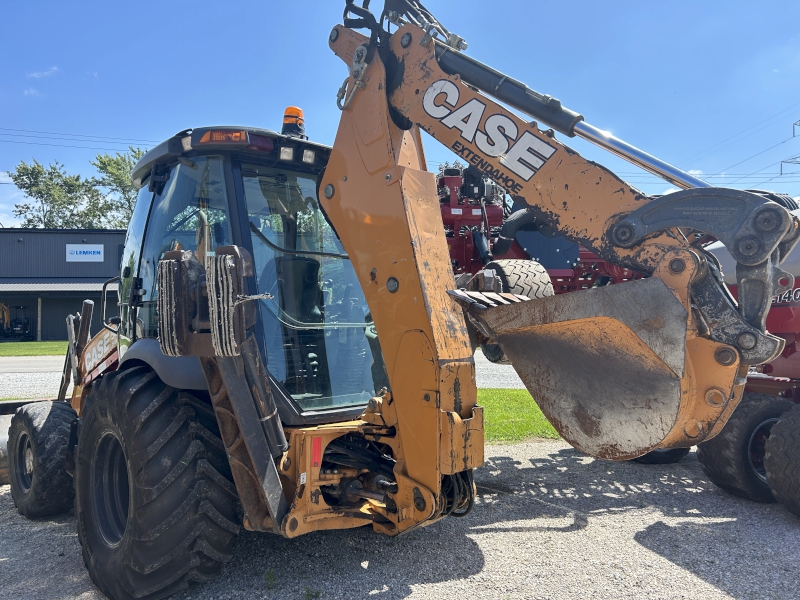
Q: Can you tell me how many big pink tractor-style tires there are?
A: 0